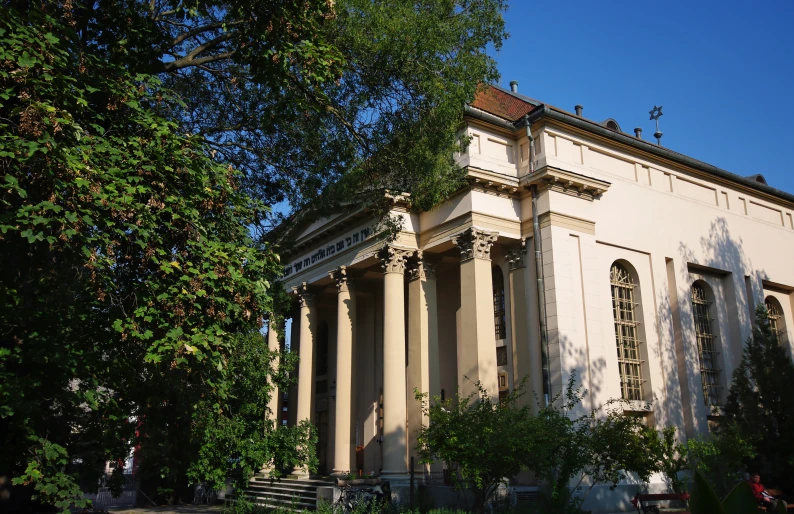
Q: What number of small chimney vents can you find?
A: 3